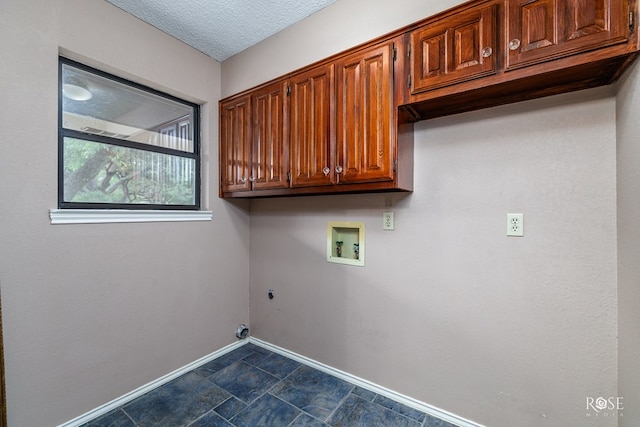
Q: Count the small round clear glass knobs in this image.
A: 6